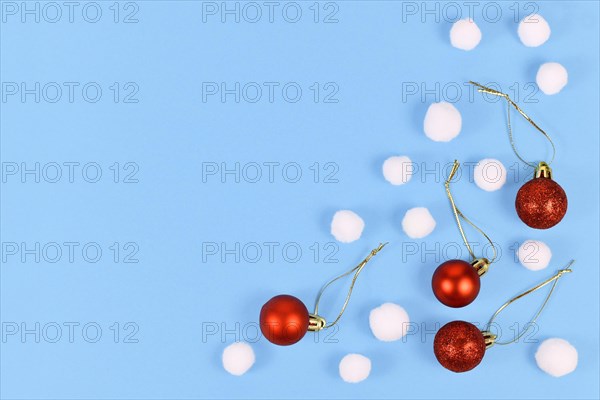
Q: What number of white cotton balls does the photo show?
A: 13